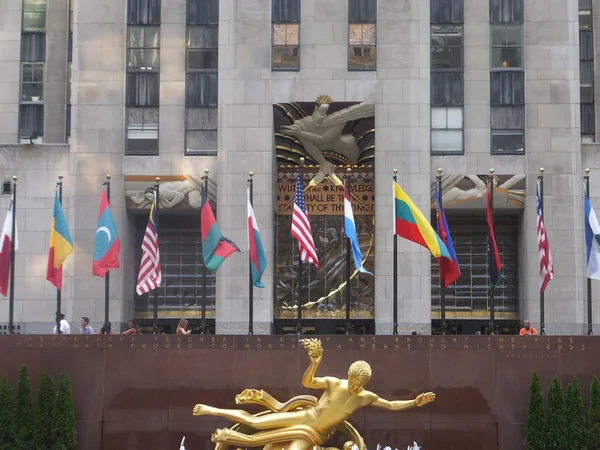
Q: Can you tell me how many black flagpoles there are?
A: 13